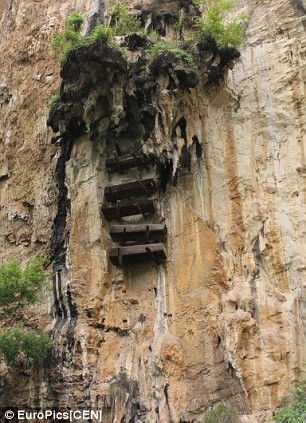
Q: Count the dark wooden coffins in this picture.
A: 5